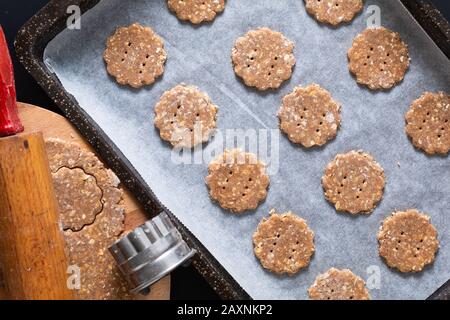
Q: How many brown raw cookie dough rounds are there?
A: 13